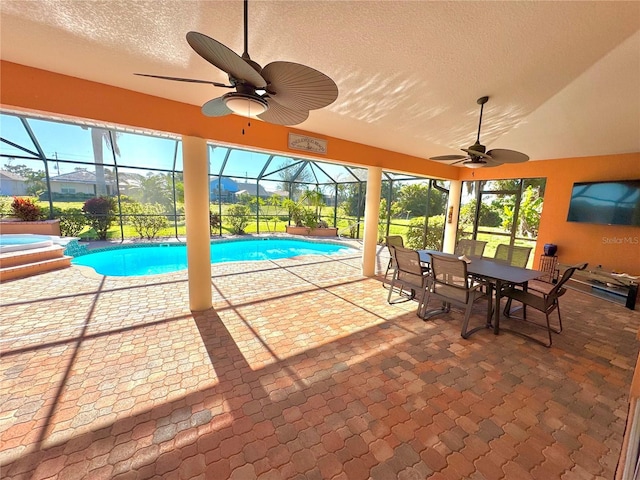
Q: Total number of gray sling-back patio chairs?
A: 6